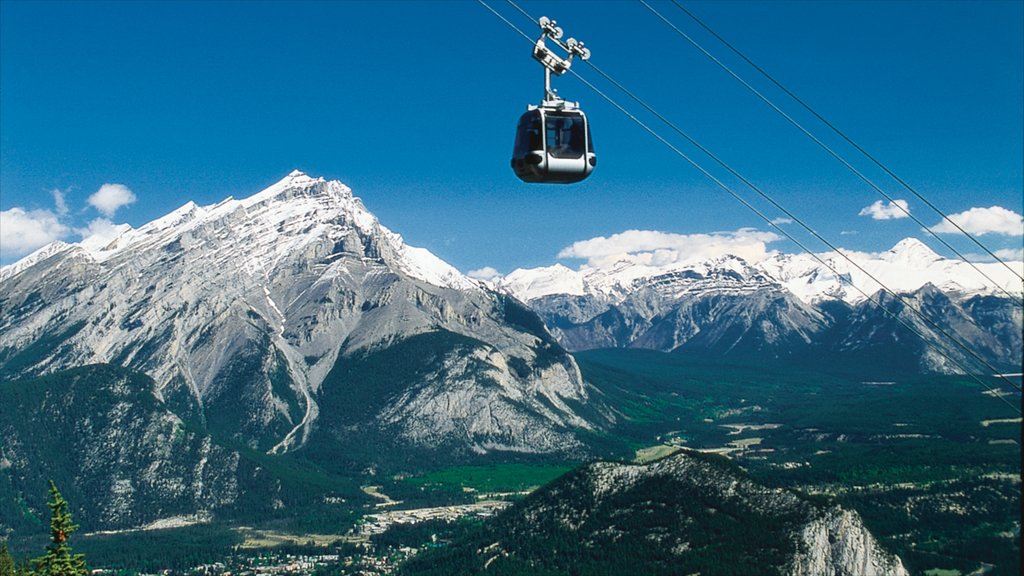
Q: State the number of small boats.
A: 0